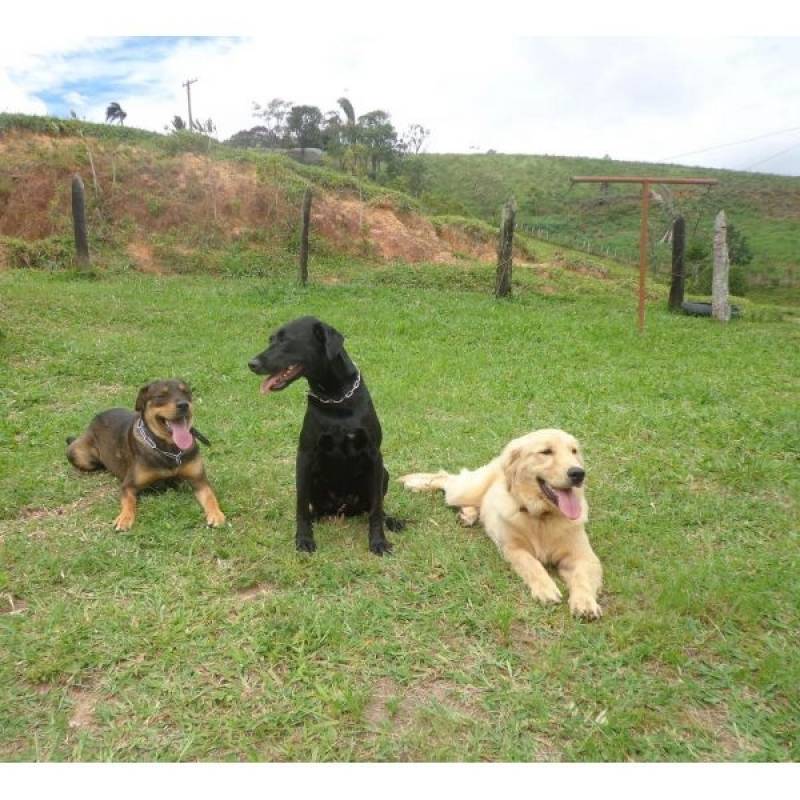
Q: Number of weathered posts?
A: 5